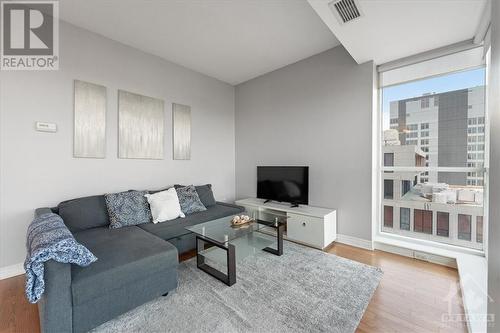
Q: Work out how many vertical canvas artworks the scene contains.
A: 3